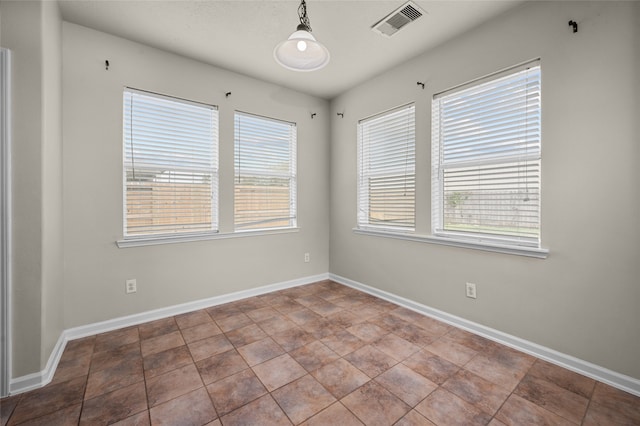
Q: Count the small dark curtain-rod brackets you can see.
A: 6